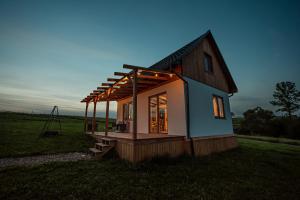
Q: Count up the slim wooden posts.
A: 4